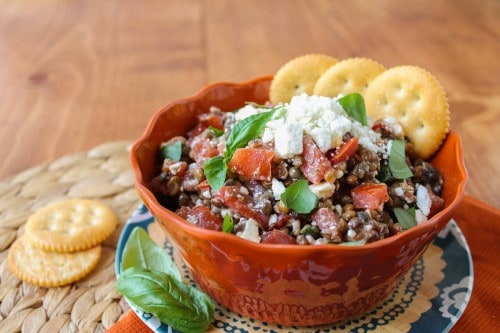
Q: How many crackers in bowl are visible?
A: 3